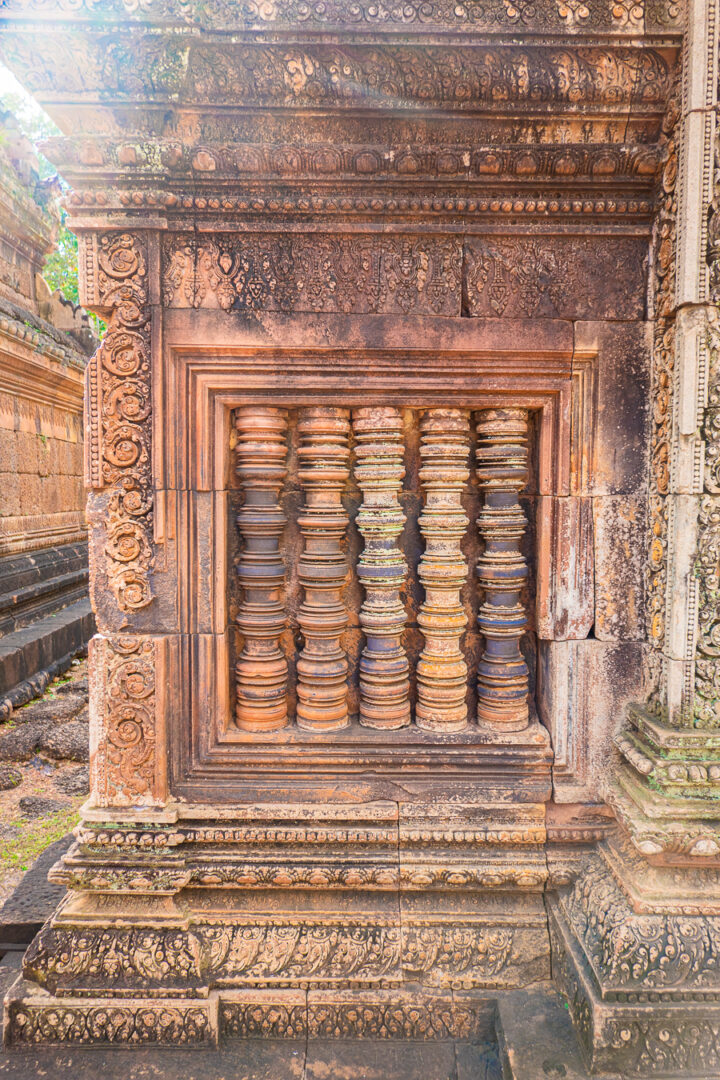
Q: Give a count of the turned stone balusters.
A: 5